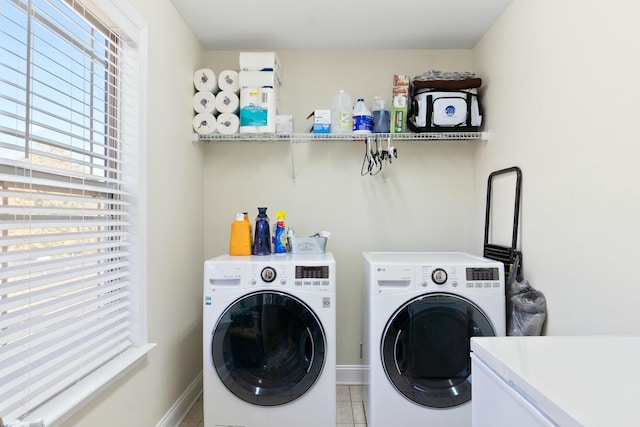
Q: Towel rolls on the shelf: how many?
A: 6